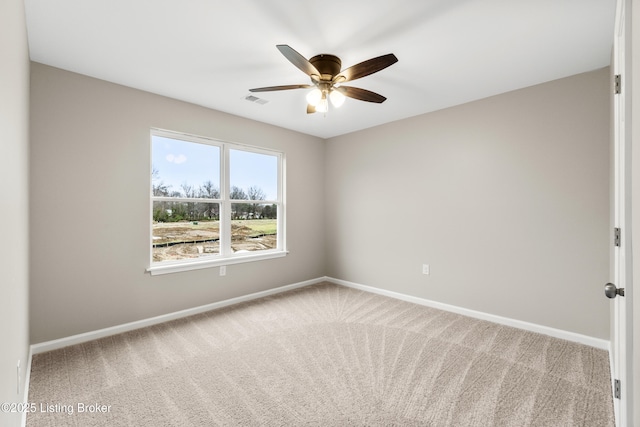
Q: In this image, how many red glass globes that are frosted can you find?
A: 0